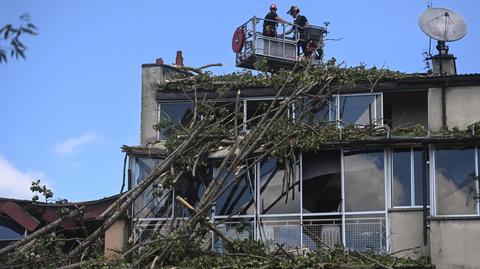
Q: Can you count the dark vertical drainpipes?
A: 2